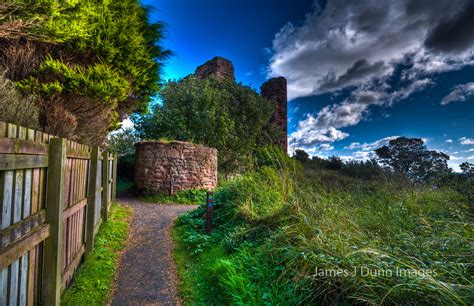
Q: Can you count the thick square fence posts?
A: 4